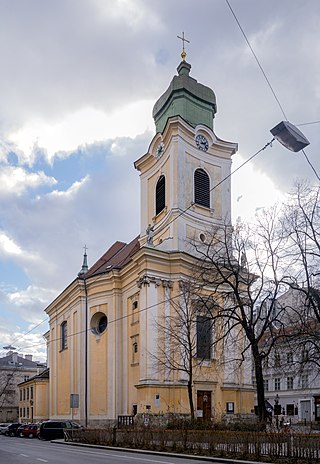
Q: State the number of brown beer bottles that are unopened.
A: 0